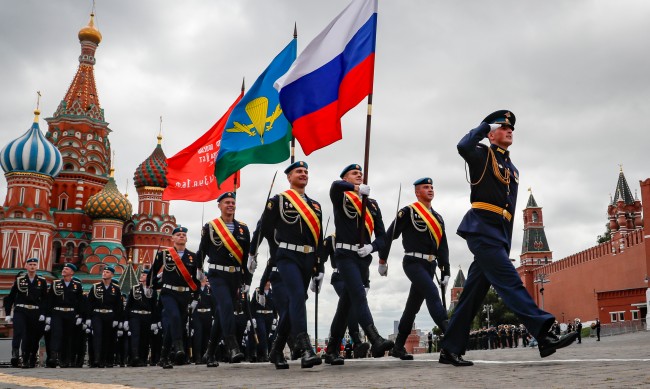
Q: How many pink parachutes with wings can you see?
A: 0